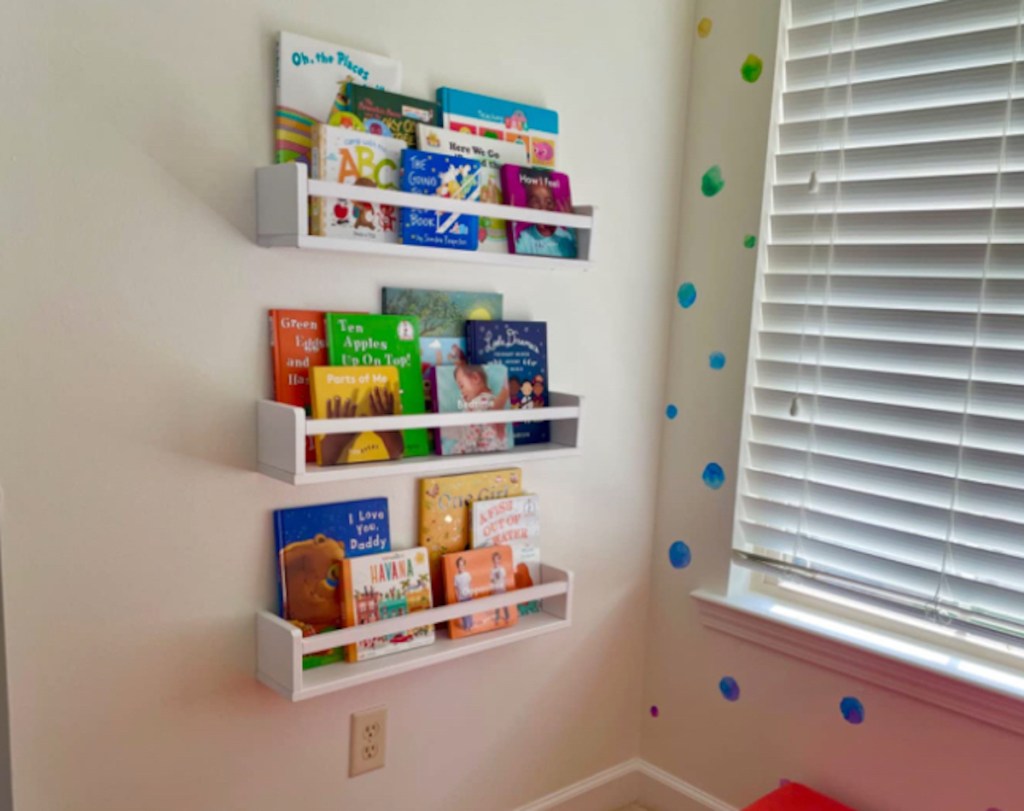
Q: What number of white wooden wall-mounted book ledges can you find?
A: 3